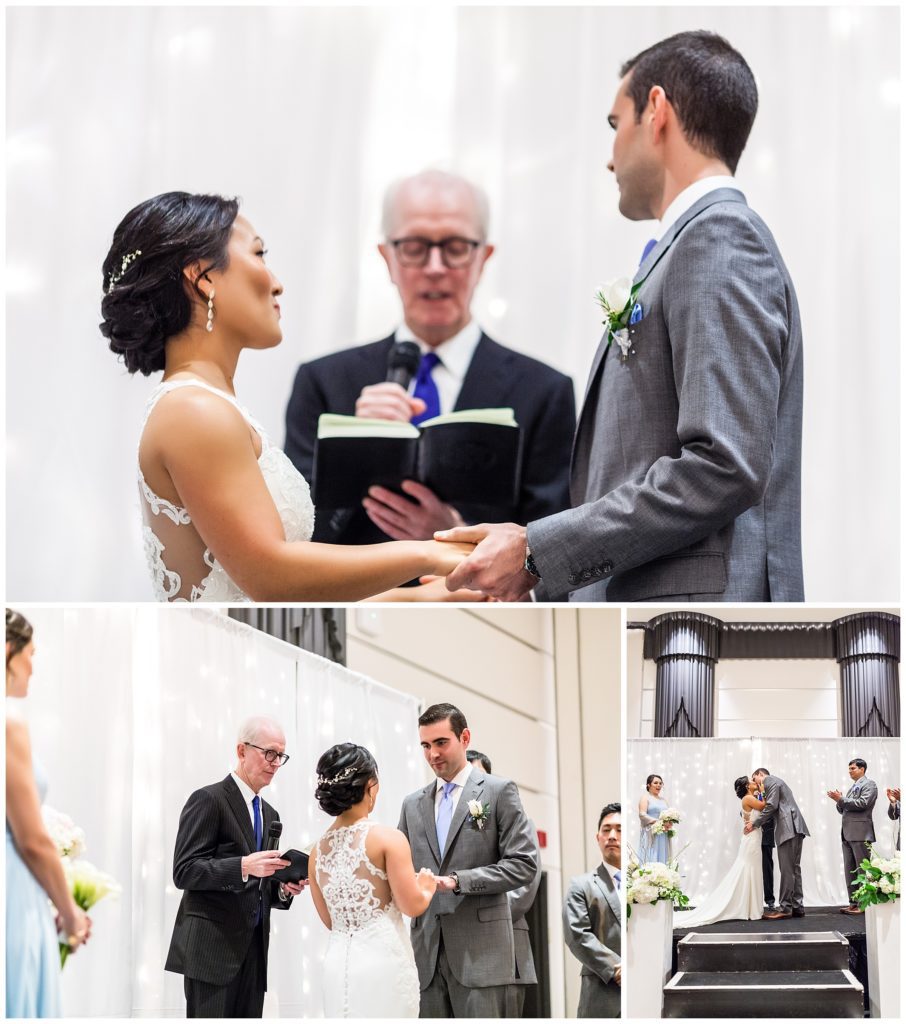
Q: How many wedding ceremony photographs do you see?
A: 3